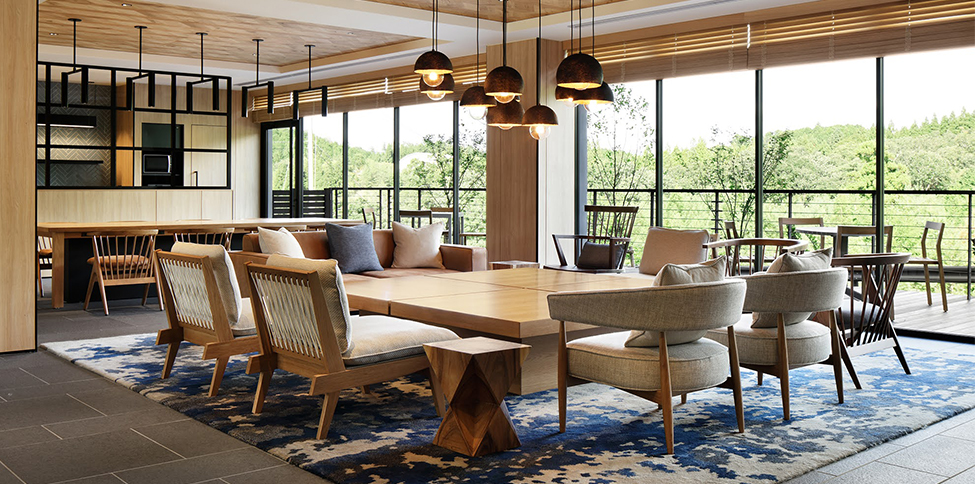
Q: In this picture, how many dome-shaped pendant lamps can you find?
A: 9